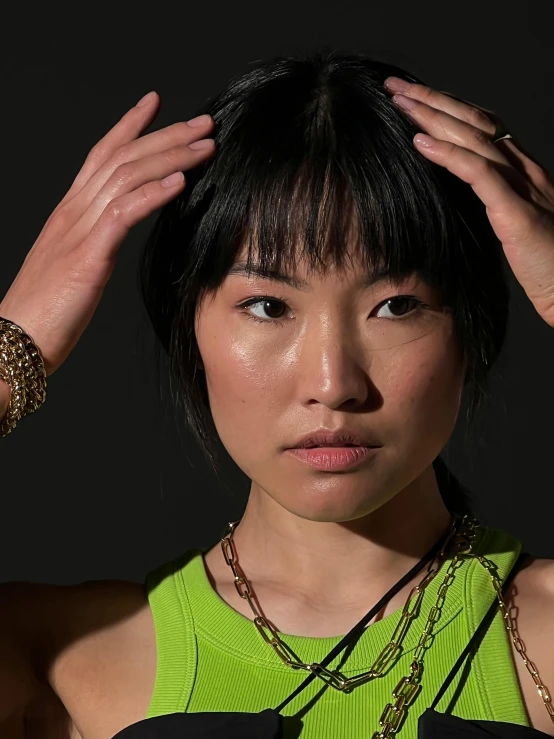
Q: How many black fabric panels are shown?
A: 2